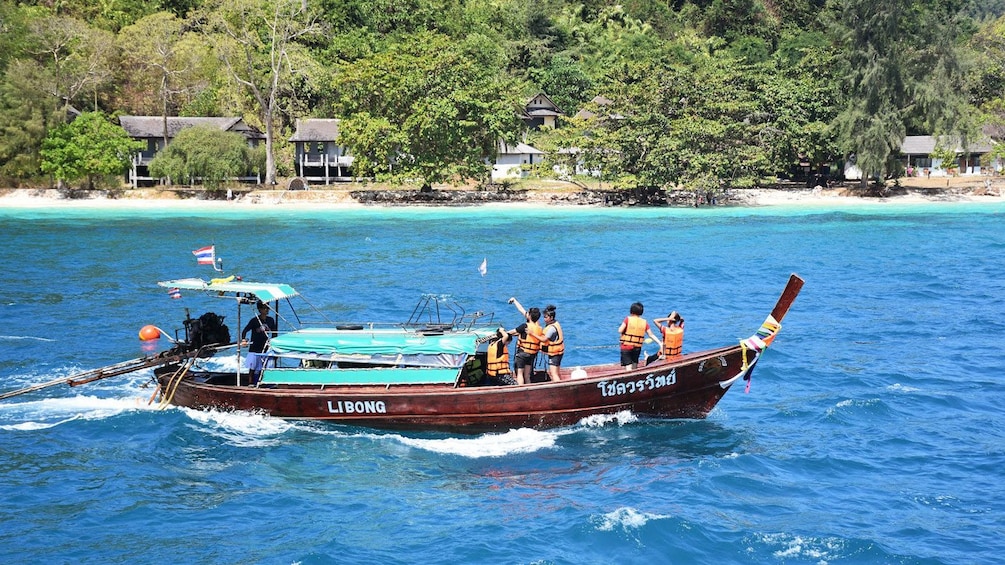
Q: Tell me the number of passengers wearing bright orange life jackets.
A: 5